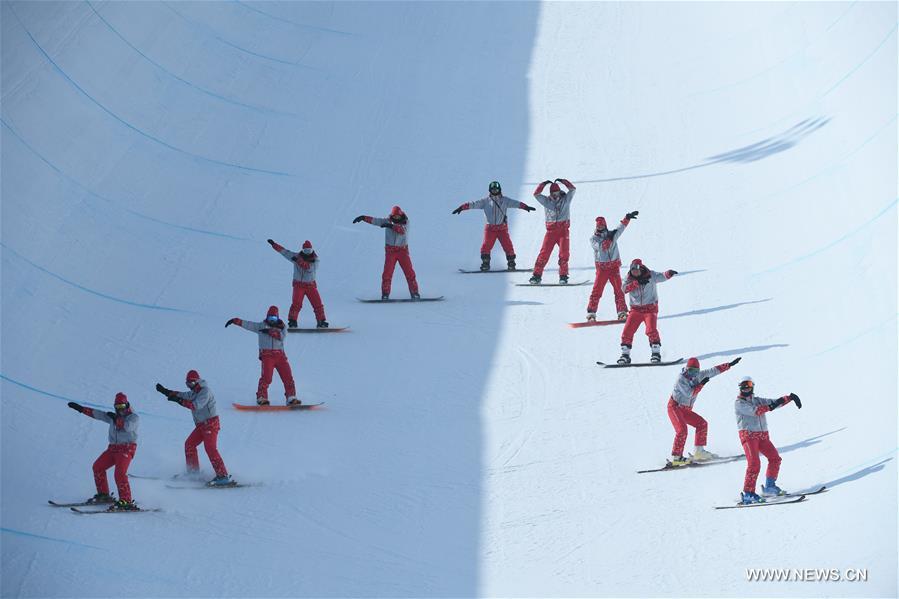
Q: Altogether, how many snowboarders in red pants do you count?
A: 7